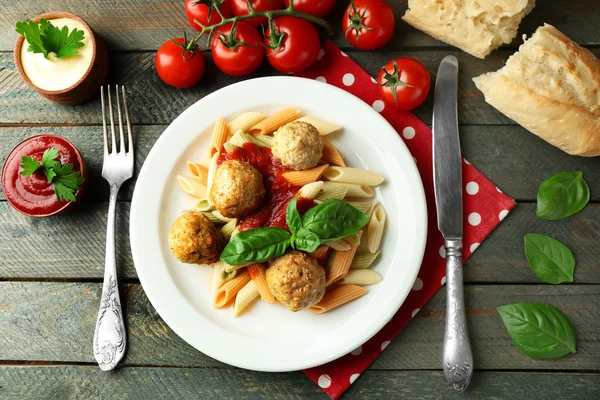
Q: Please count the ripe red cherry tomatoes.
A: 8